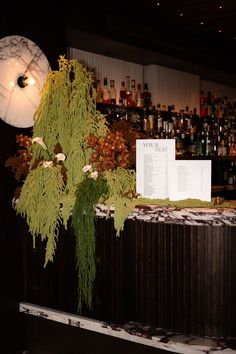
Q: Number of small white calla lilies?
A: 5